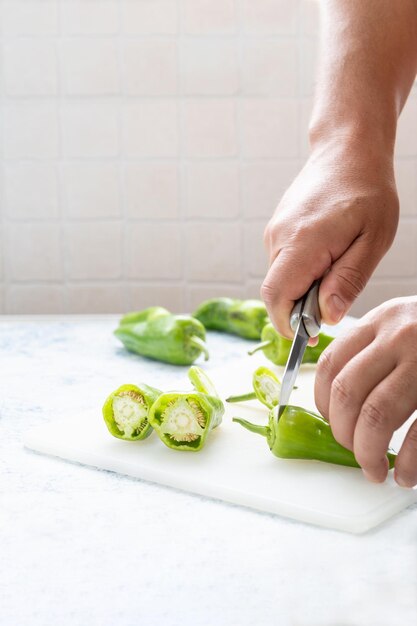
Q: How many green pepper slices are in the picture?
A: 4